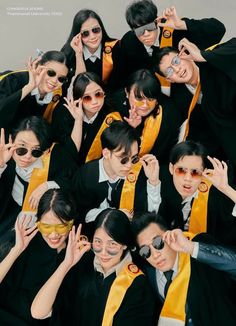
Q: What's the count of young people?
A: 12